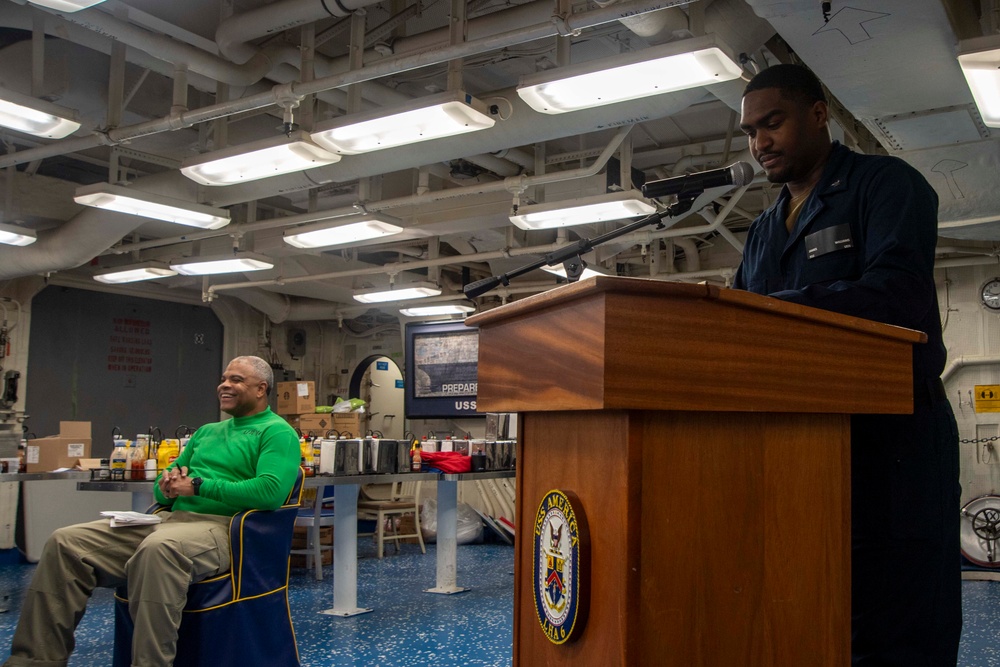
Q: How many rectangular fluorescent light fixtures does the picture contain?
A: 15